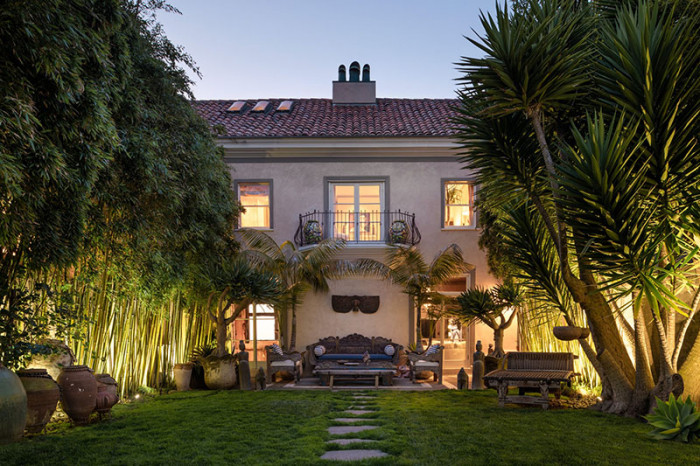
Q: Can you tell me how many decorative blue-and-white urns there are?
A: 2